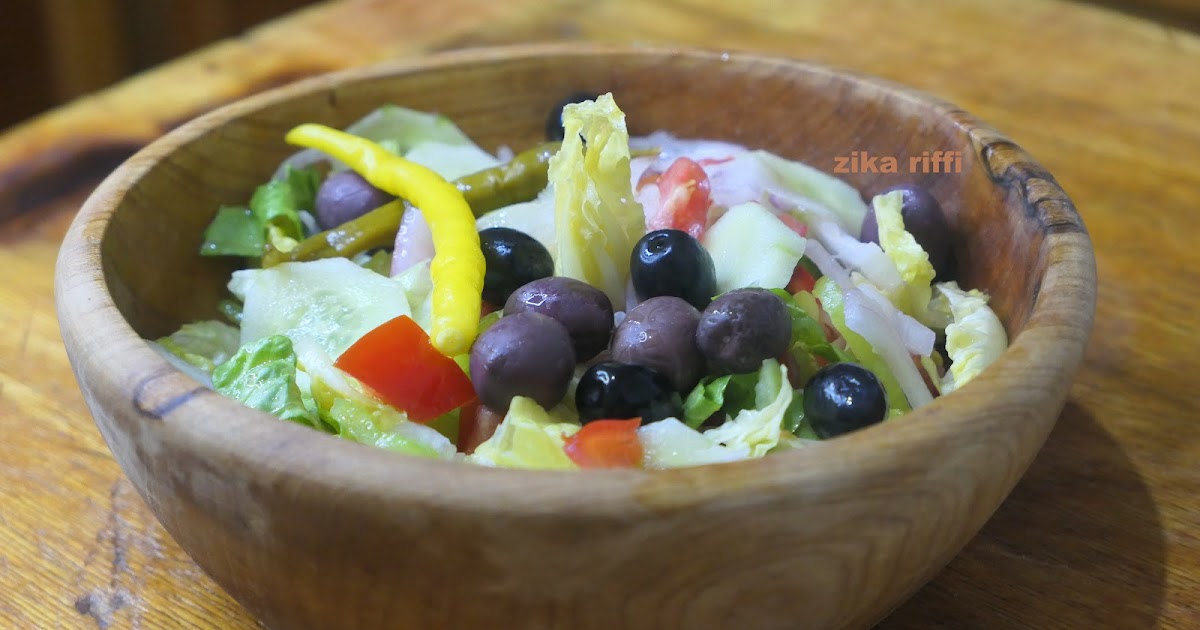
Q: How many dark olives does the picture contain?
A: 11